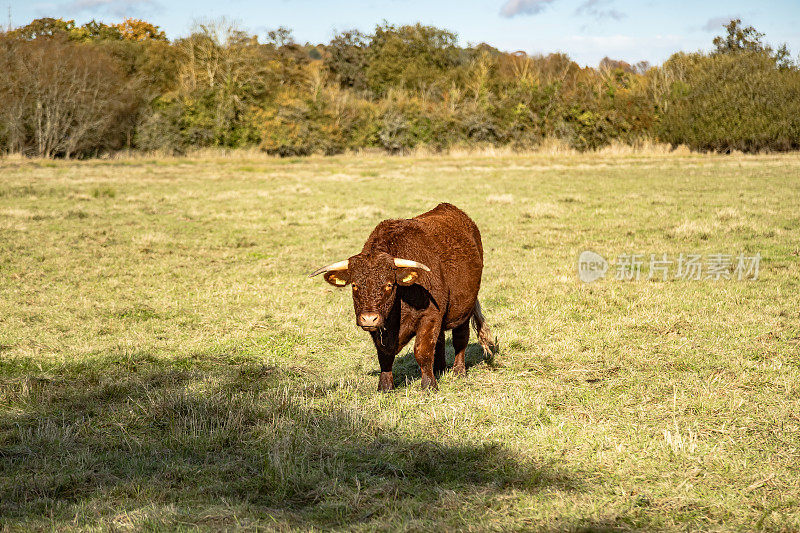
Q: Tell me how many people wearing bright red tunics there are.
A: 0